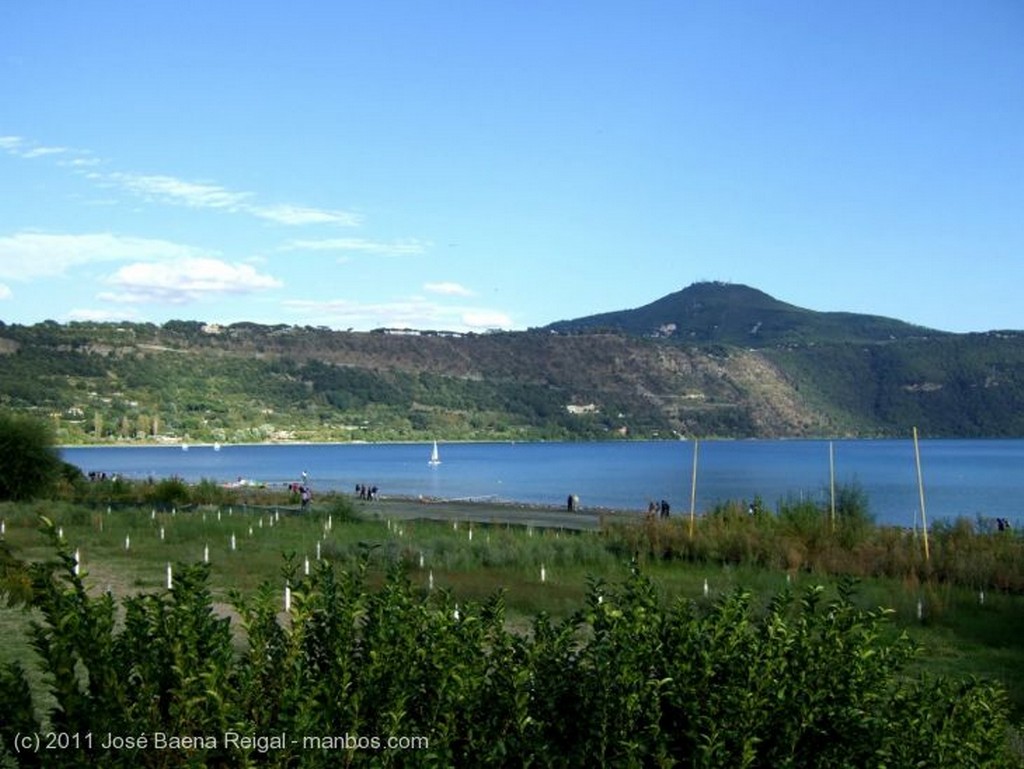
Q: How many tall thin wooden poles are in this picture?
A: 3